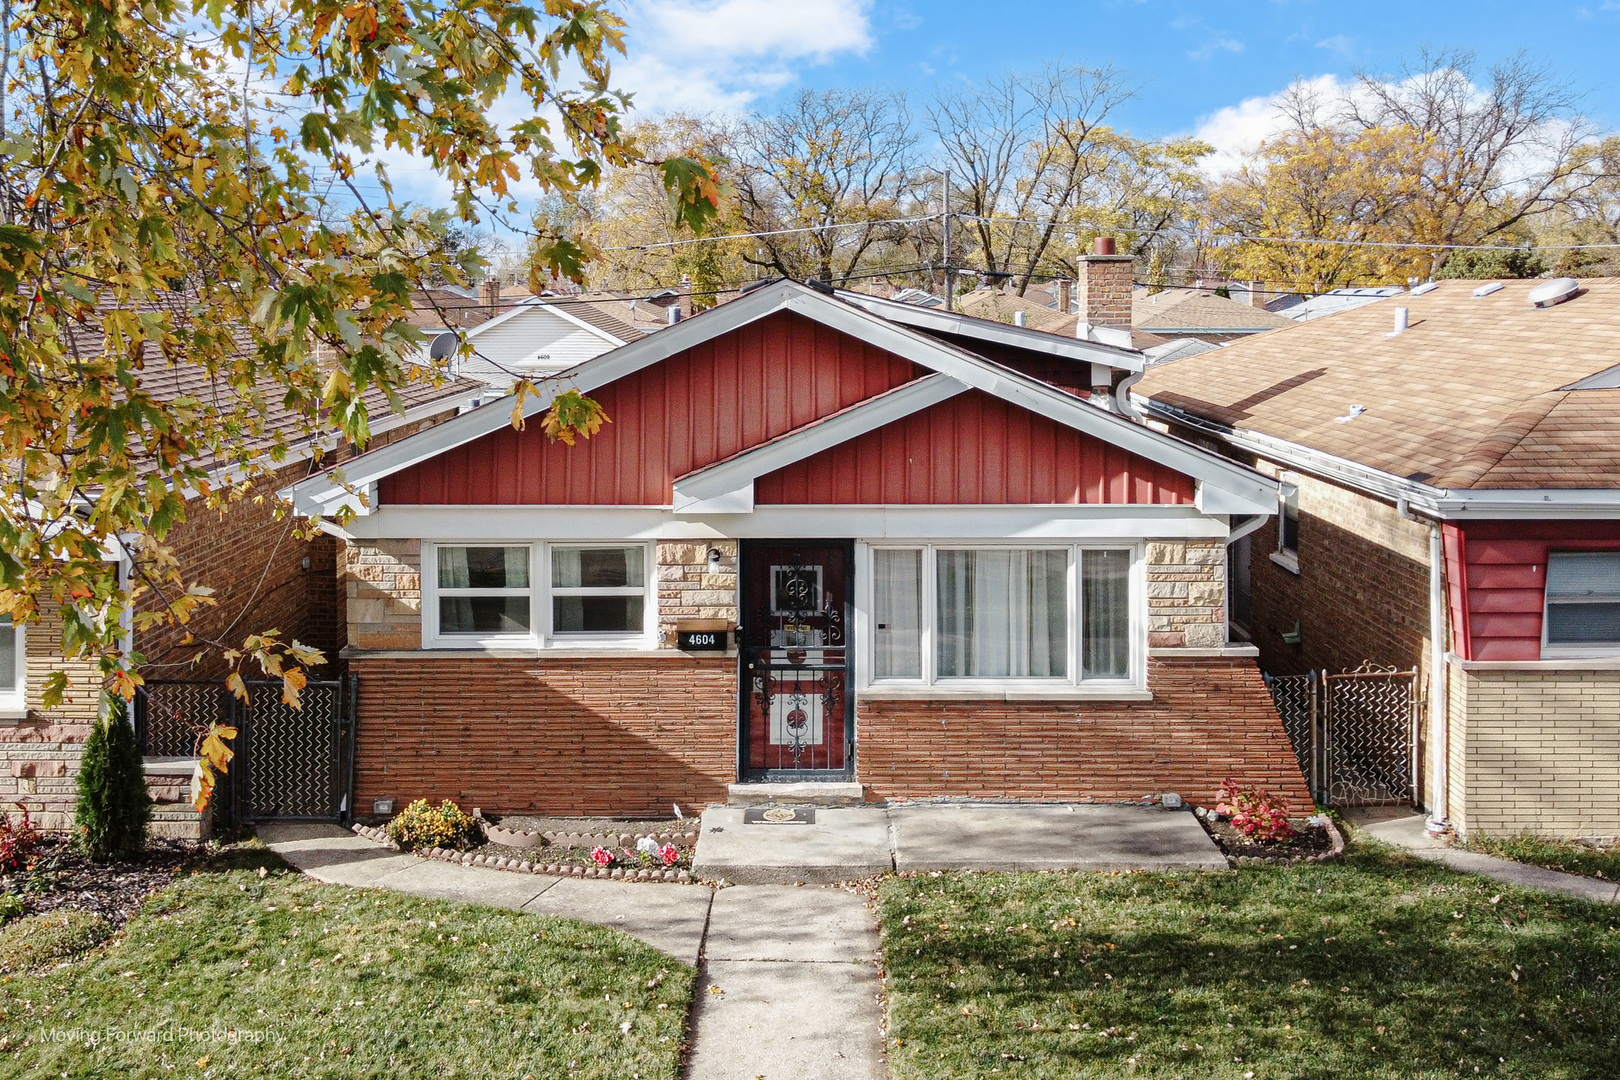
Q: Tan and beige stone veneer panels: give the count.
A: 3